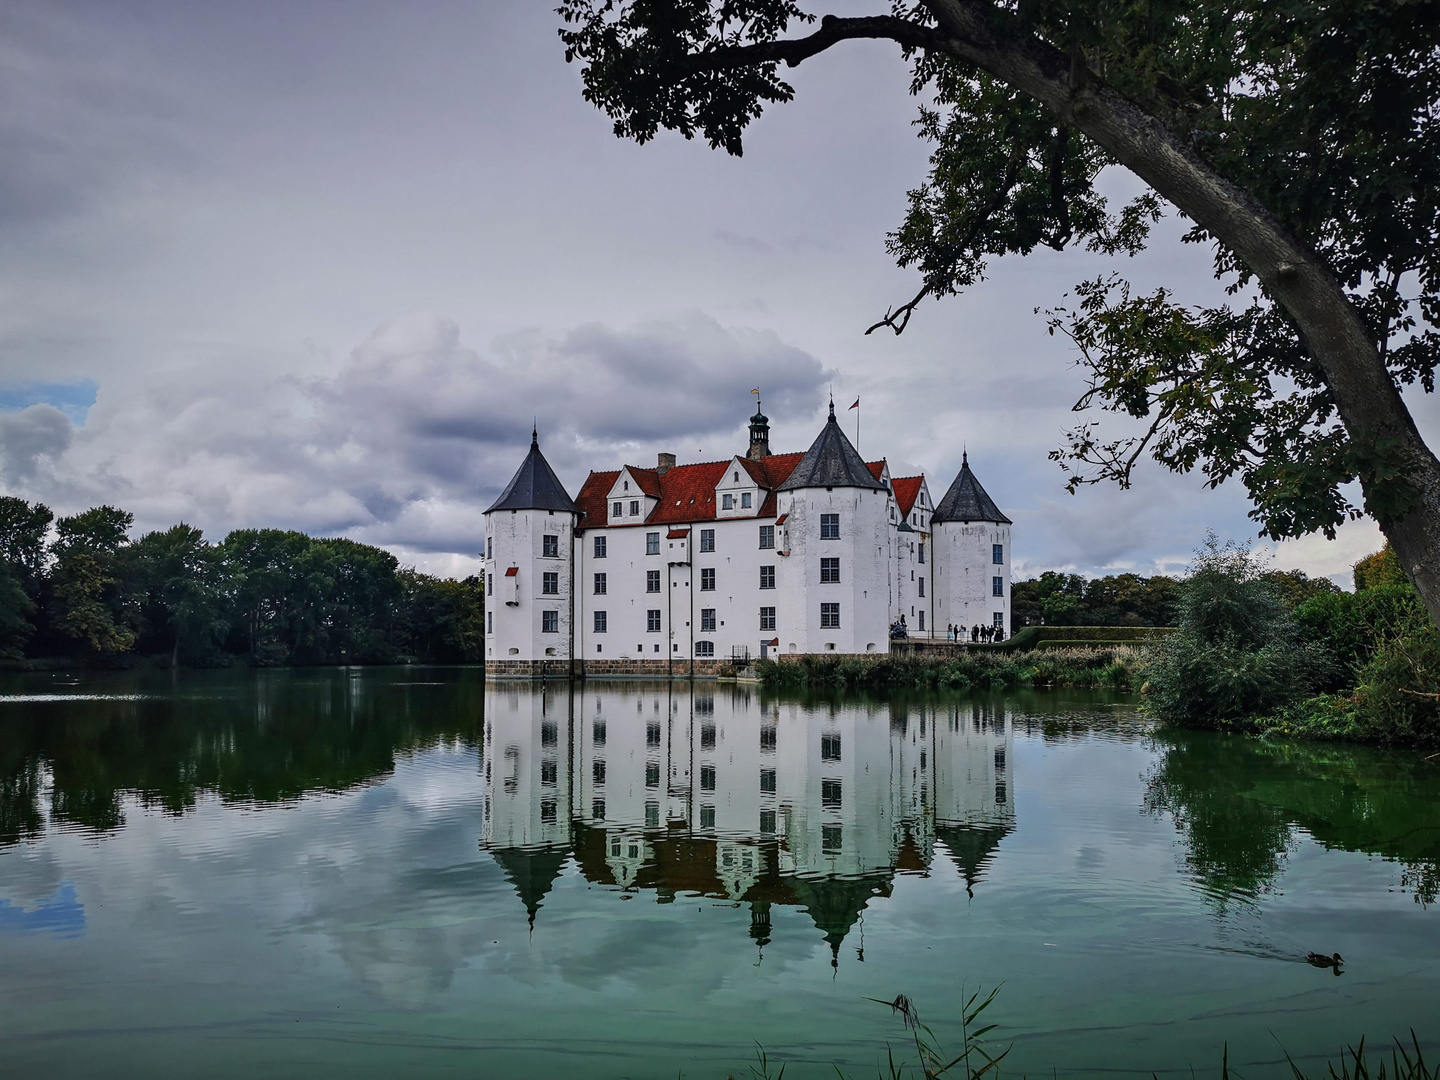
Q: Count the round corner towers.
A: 3